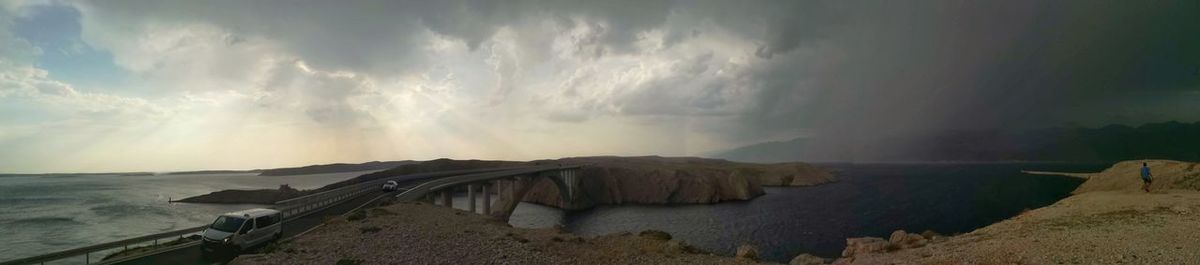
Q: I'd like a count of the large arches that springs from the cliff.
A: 1